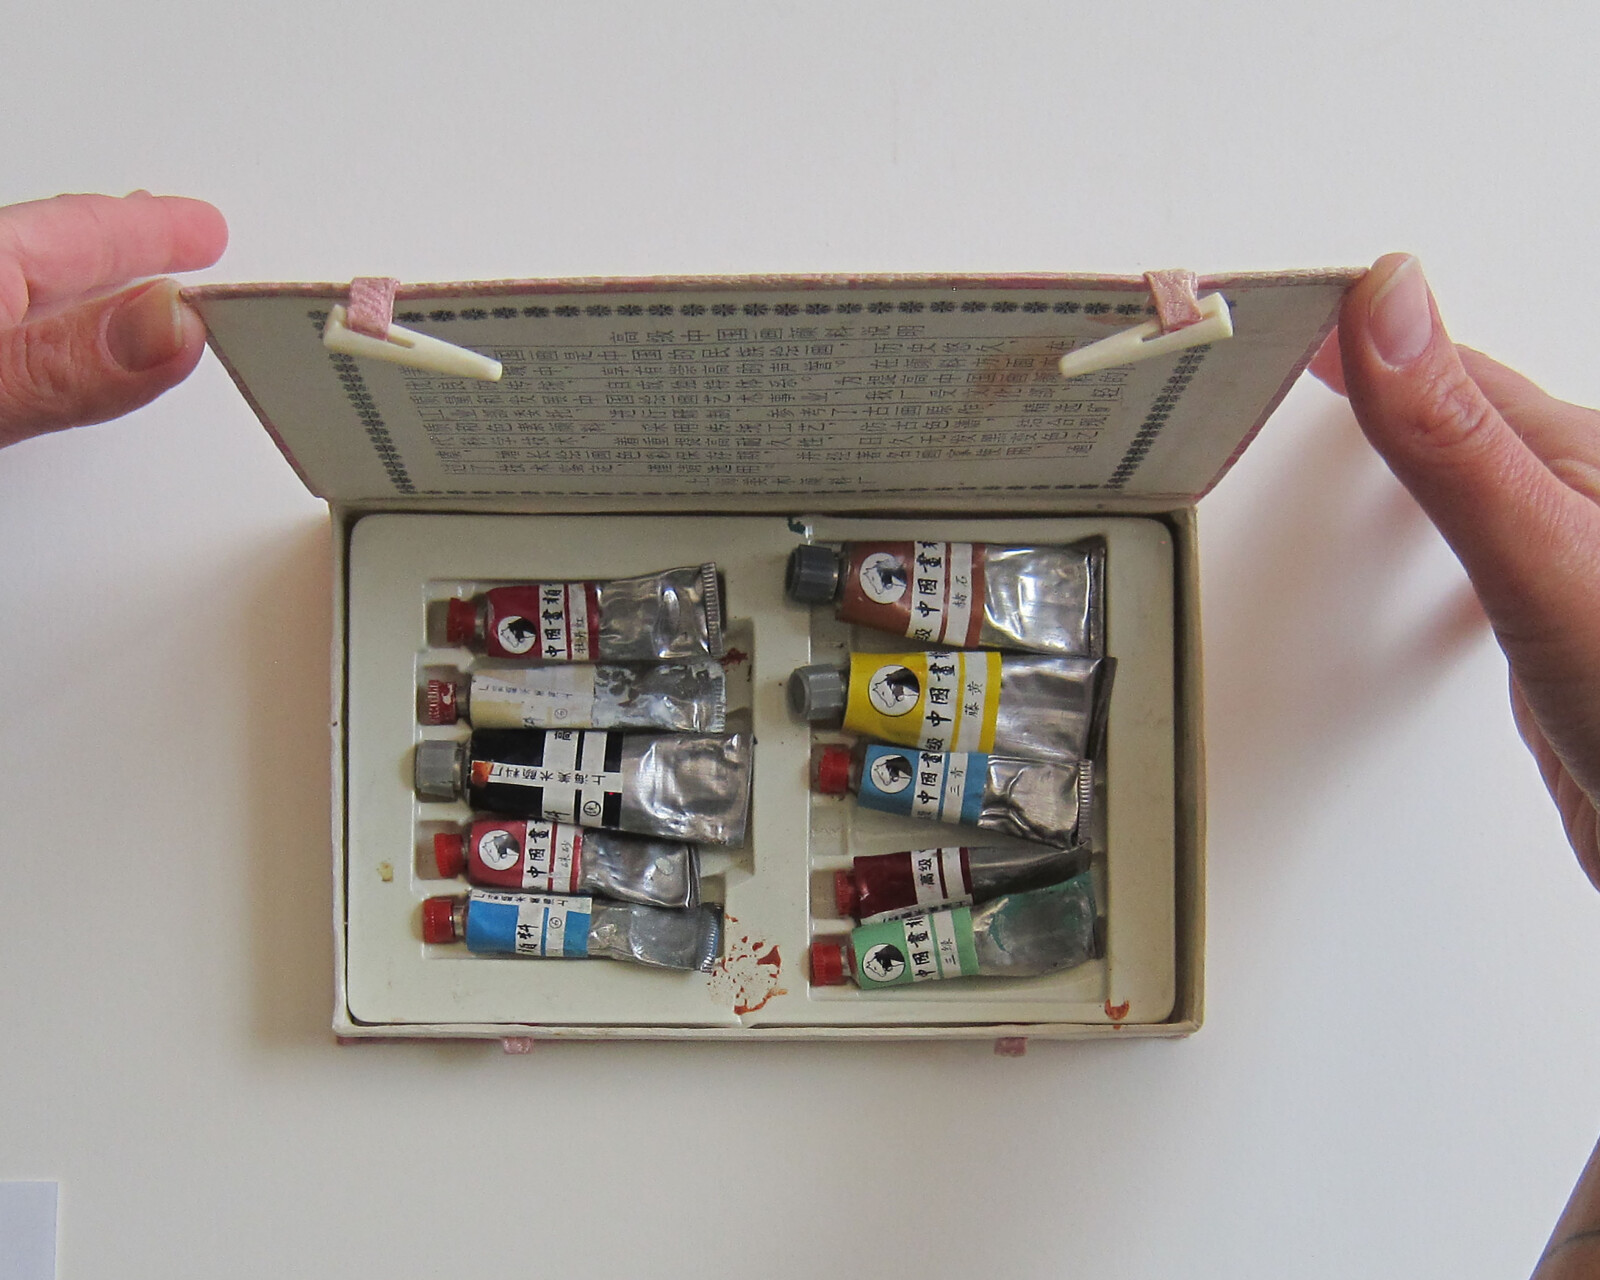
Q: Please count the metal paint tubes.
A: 10